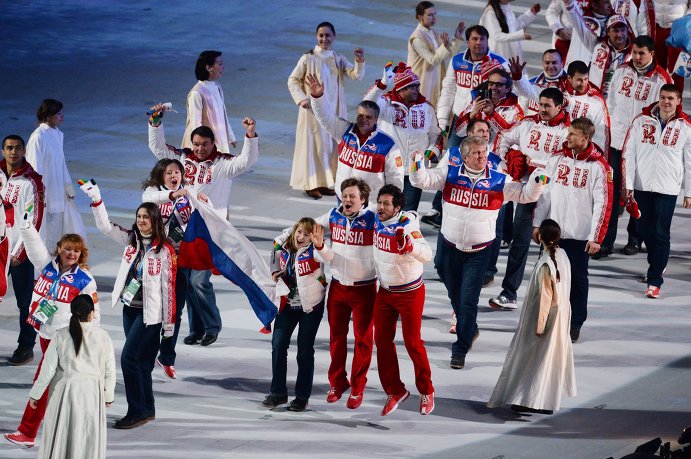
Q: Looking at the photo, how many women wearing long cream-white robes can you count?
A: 7